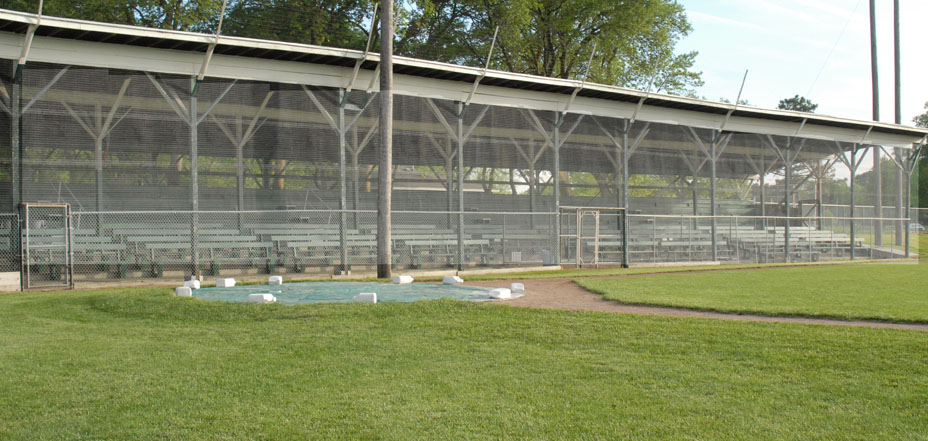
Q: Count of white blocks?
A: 10